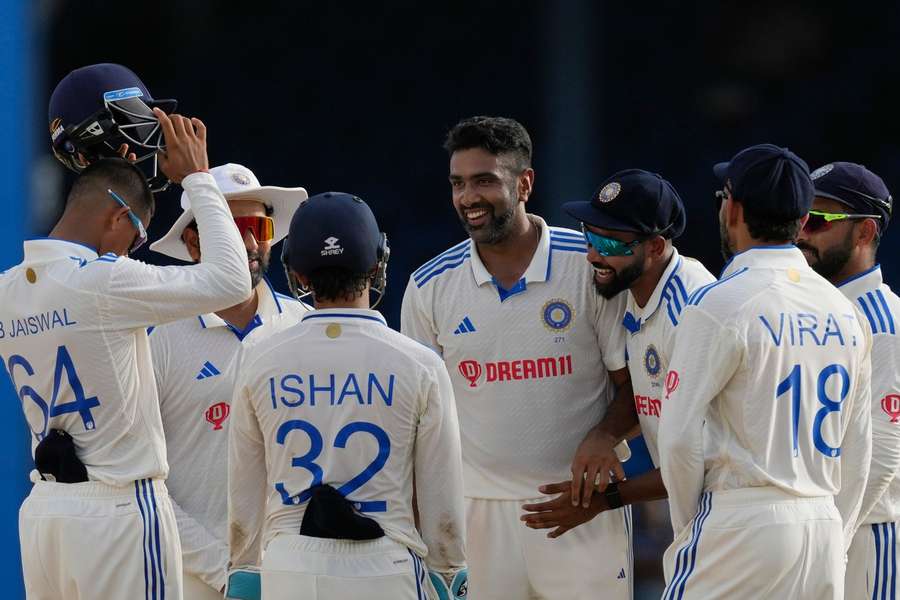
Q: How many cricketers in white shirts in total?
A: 7